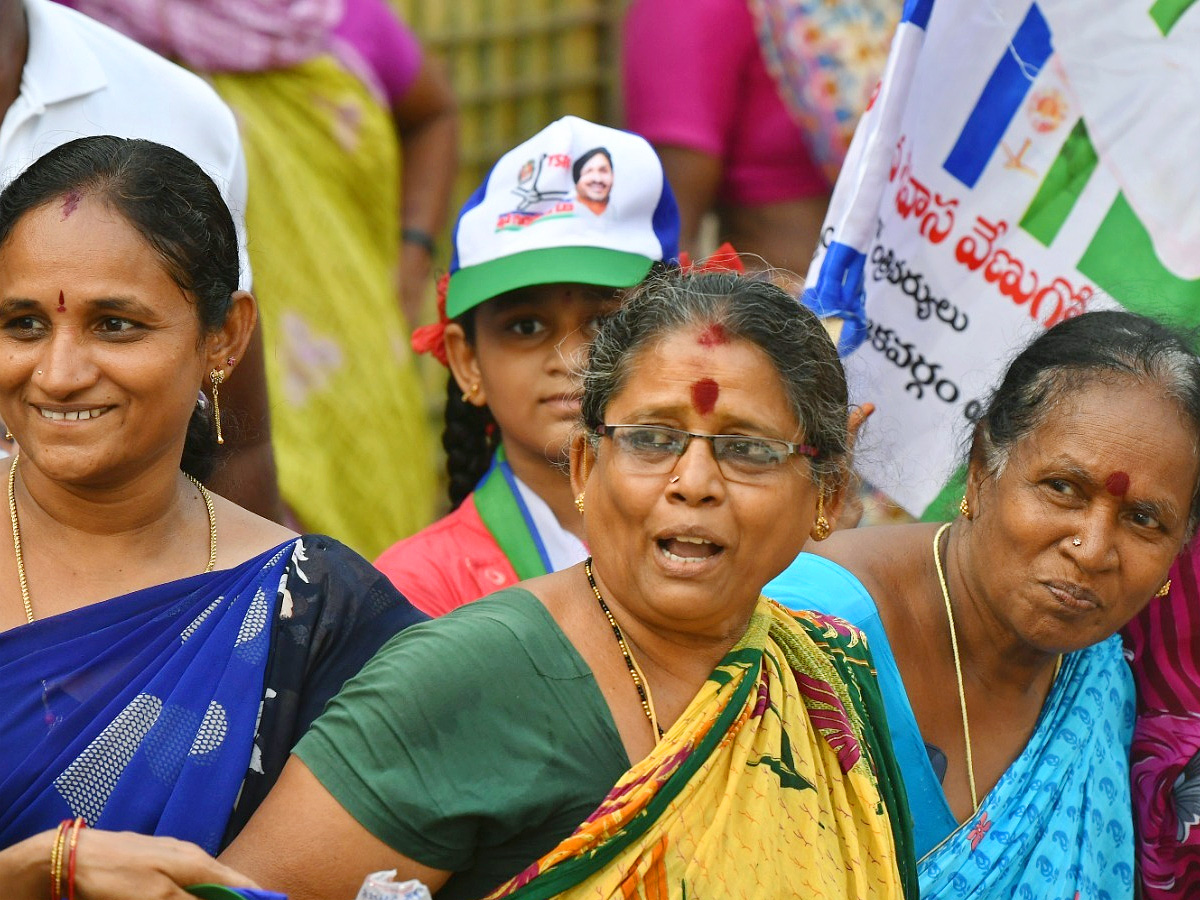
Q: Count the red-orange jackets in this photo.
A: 1